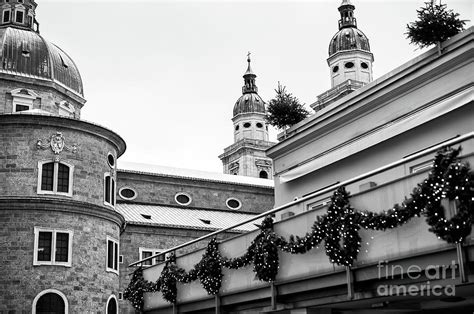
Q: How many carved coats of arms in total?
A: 1